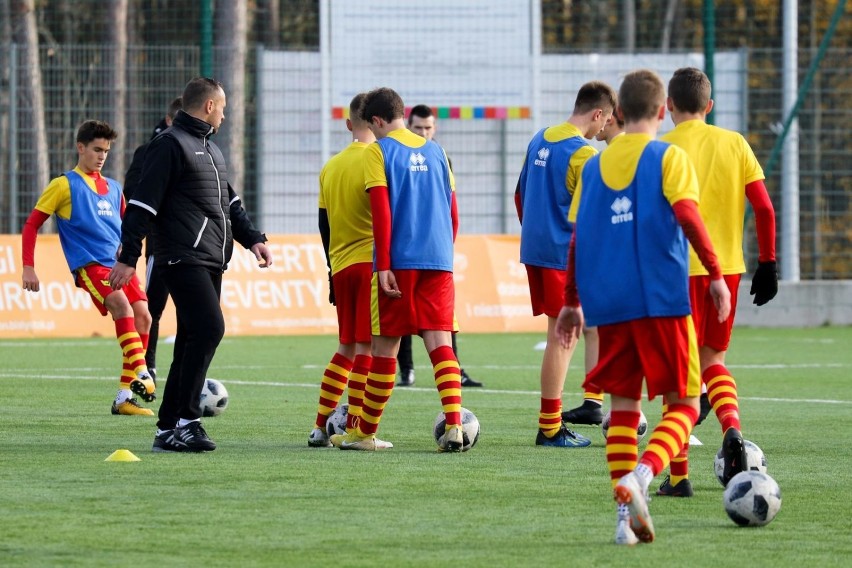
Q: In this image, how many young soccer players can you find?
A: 7